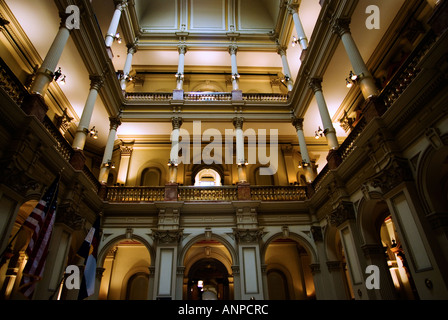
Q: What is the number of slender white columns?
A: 14